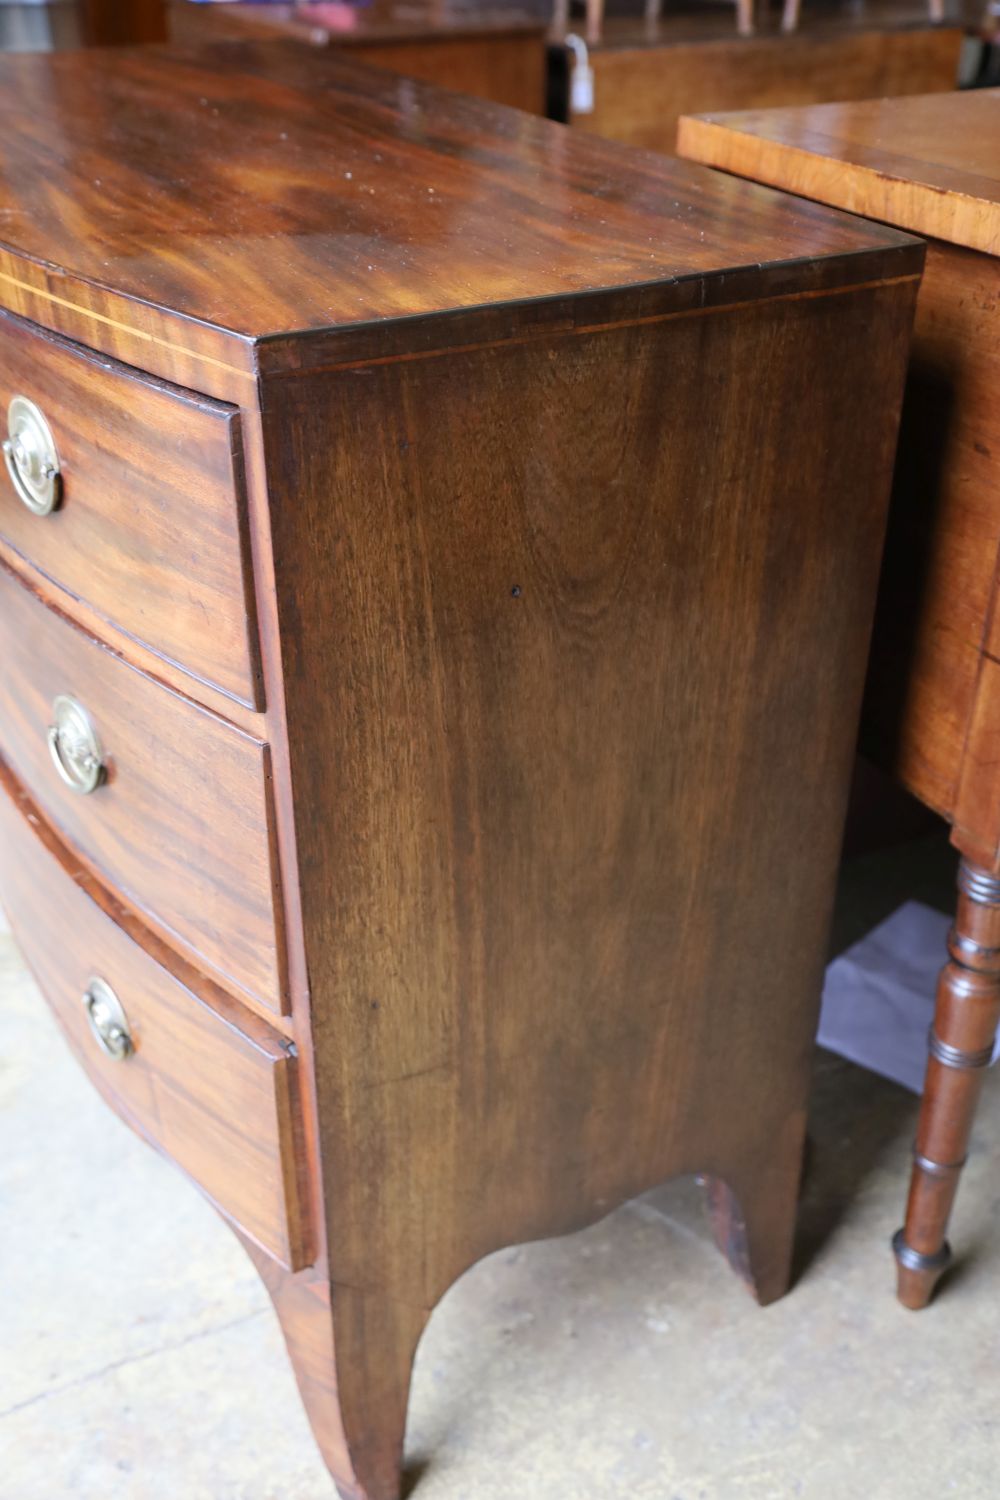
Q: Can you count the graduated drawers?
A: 3